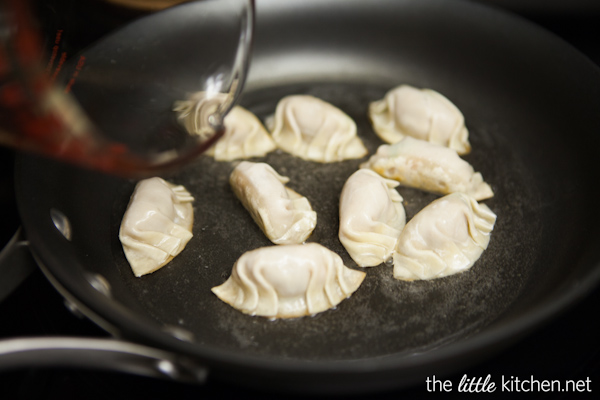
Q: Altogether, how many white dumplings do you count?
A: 9